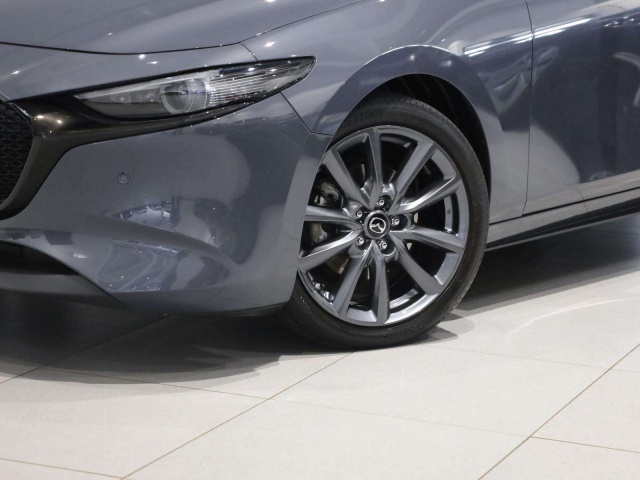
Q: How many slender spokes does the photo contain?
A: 10